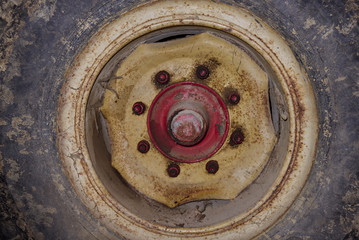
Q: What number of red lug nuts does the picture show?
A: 8